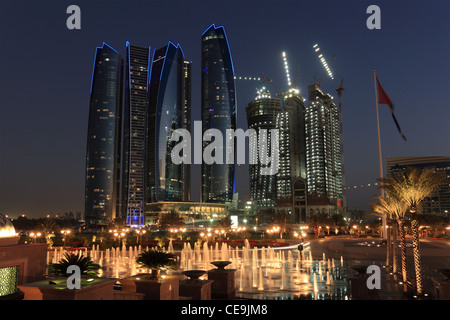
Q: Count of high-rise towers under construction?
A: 3